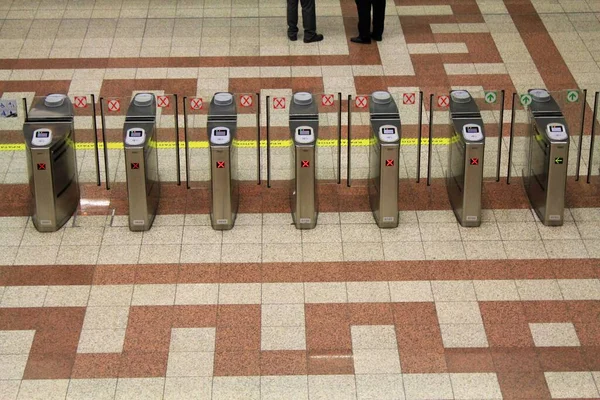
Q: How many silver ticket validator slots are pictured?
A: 7